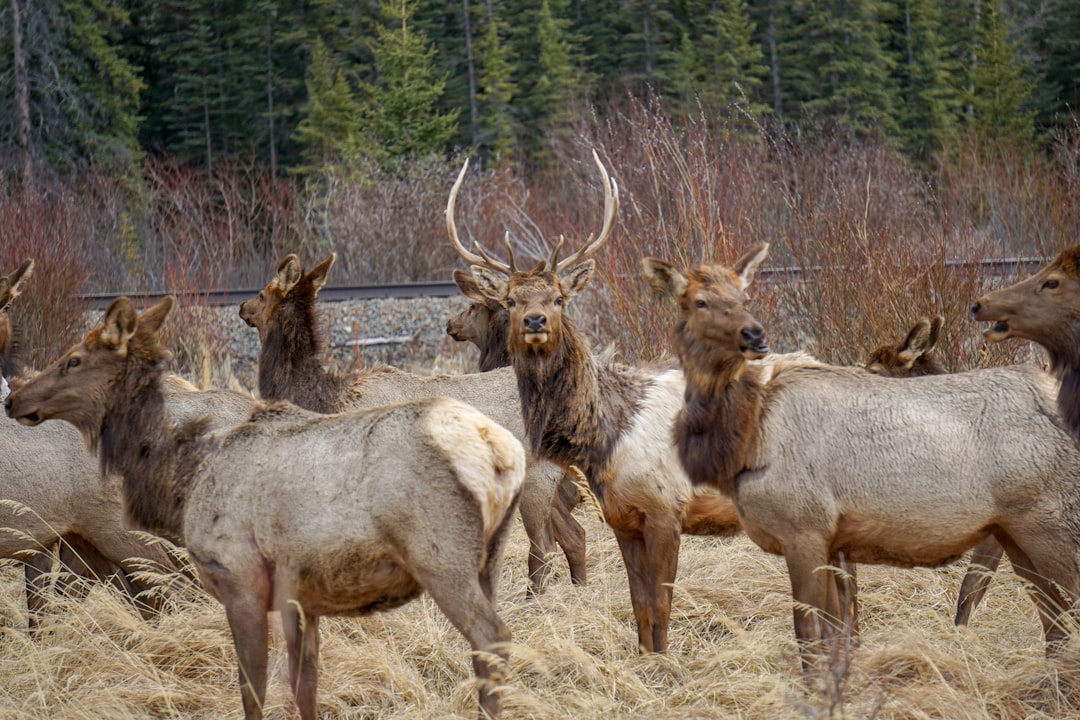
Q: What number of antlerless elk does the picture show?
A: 7